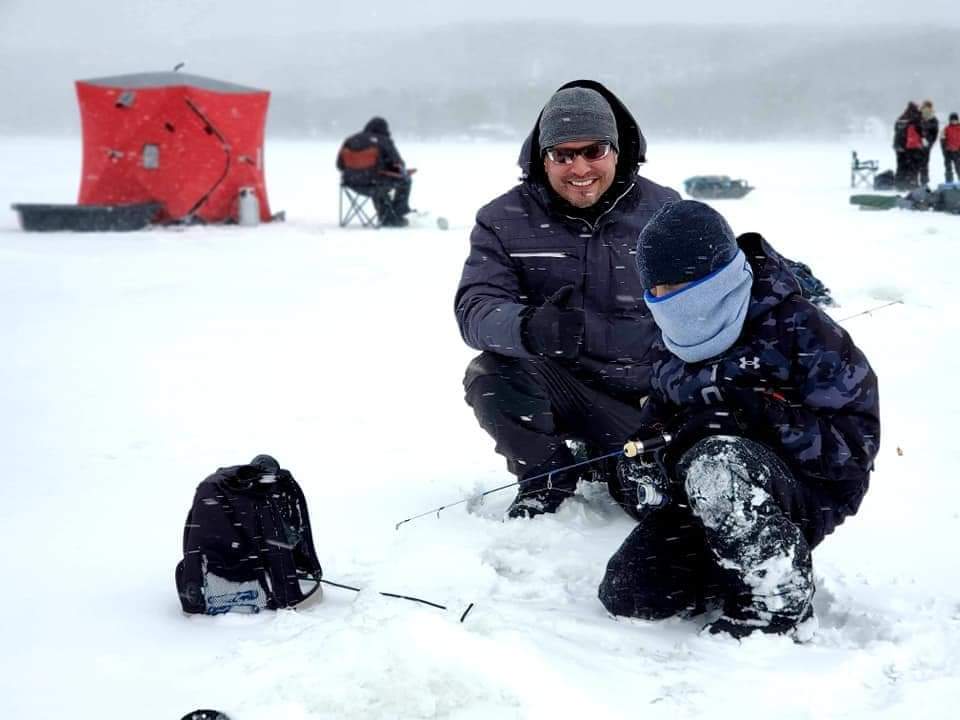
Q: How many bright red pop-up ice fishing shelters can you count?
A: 1